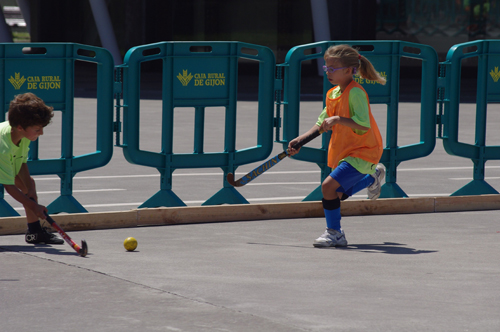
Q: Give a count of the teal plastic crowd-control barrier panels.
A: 4